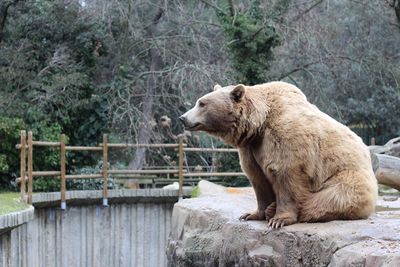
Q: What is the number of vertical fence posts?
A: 5